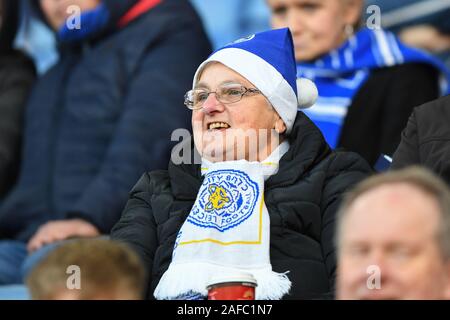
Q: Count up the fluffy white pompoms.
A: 1